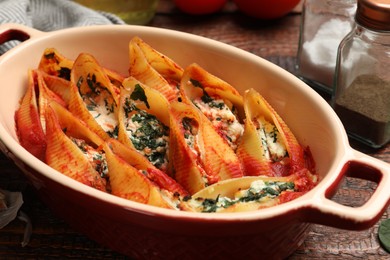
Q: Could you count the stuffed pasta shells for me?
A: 11